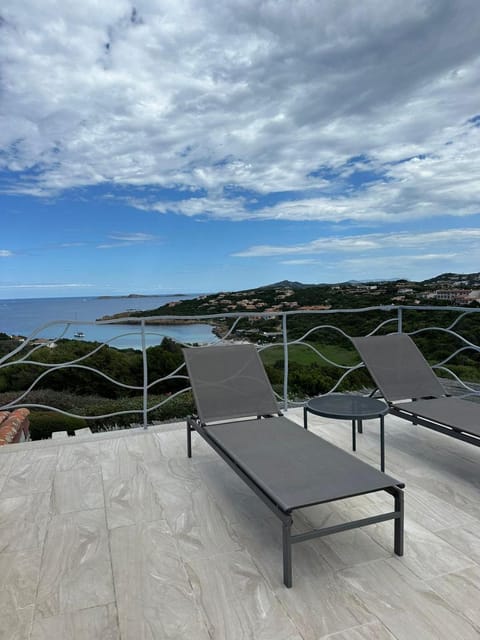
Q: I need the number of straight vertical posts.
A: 3